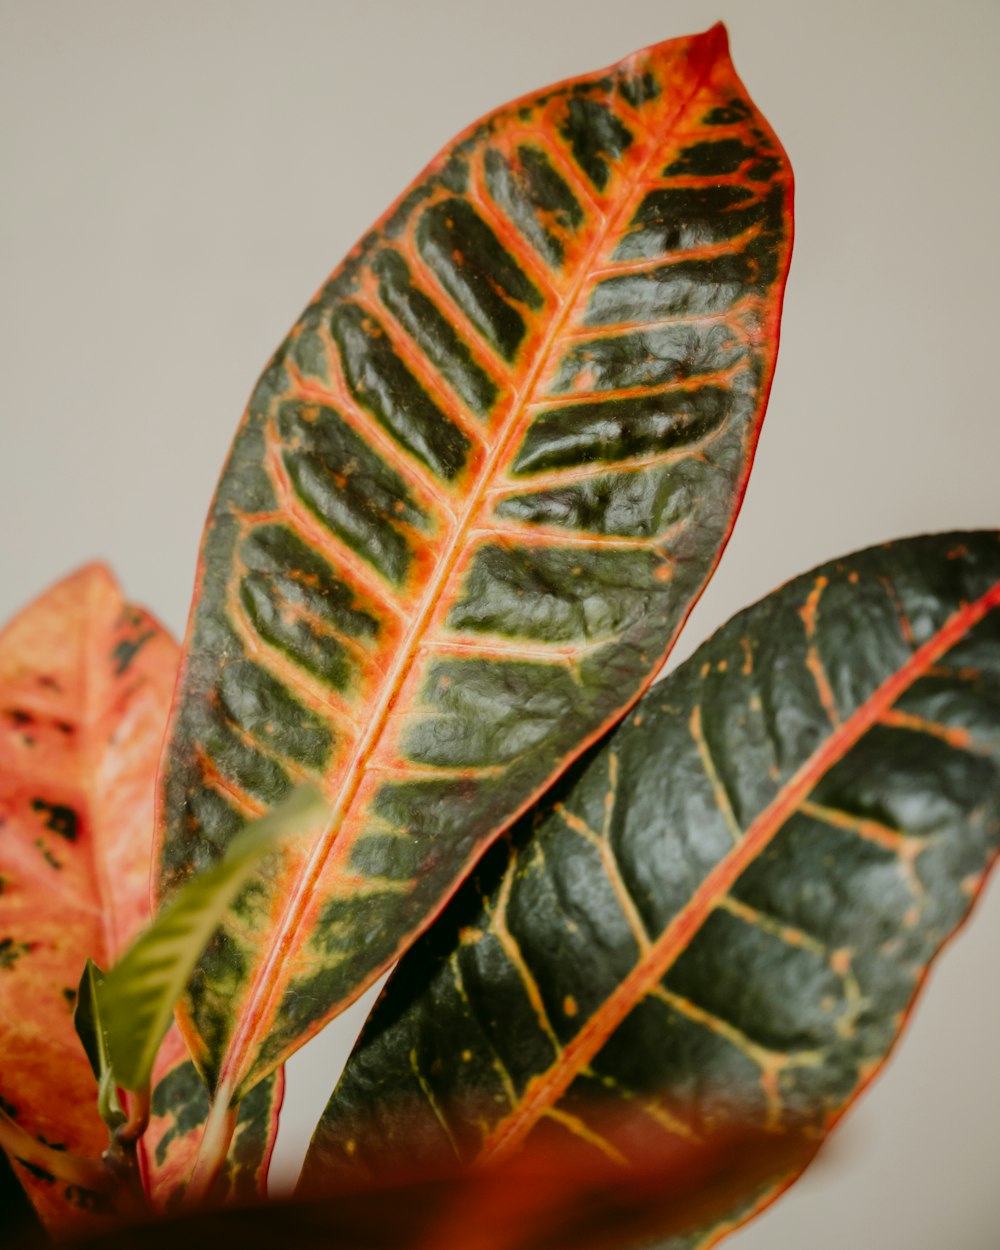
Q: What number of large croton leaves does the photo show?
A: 3